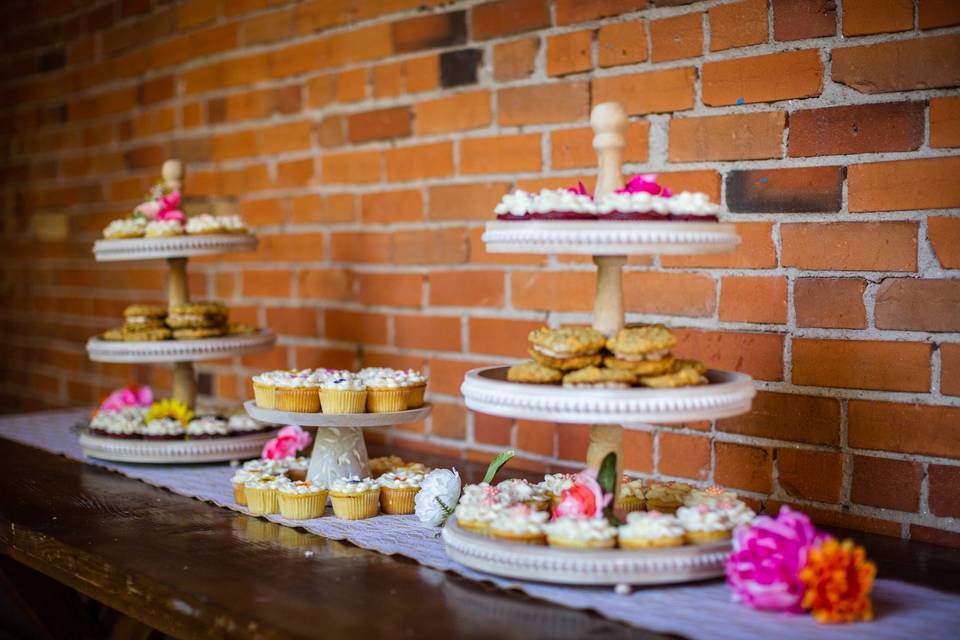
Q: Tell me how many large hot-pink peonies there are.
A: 1